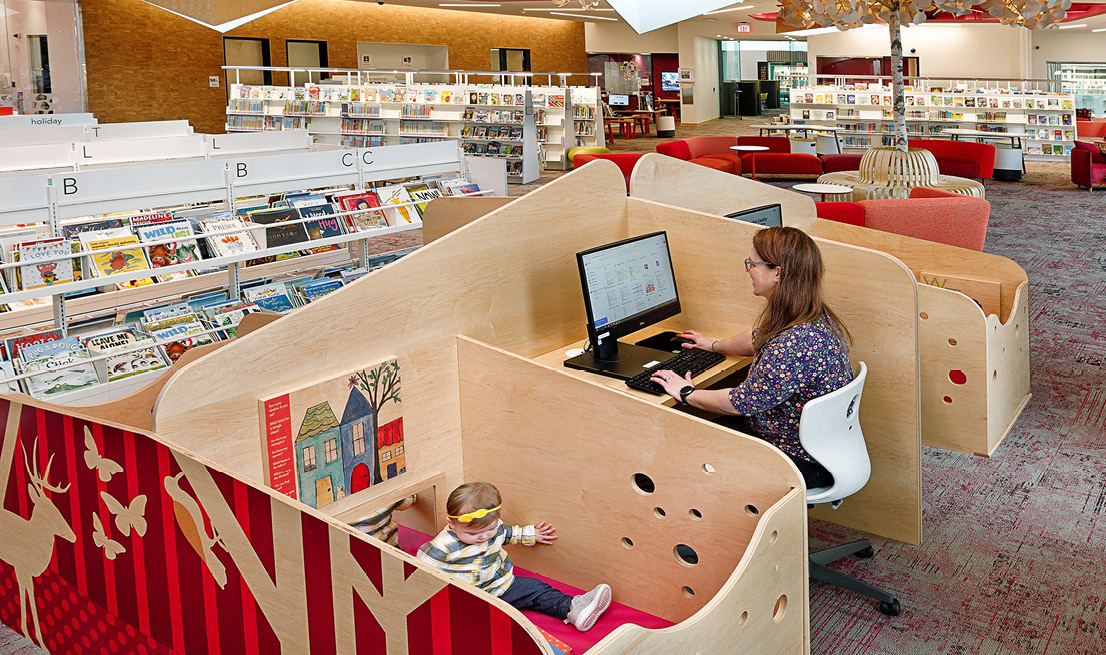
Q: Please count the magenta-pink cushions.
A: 1